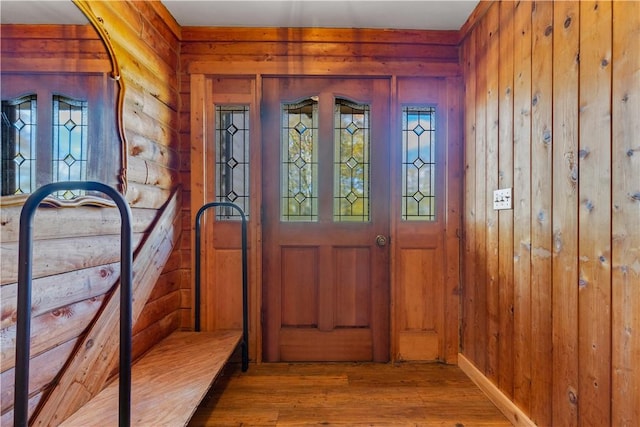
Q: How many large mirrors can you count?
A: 1